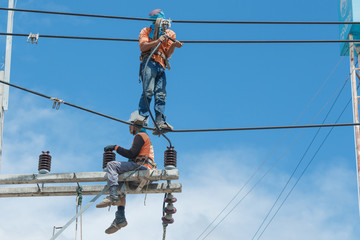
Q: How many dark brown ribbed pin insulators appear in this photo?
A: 3